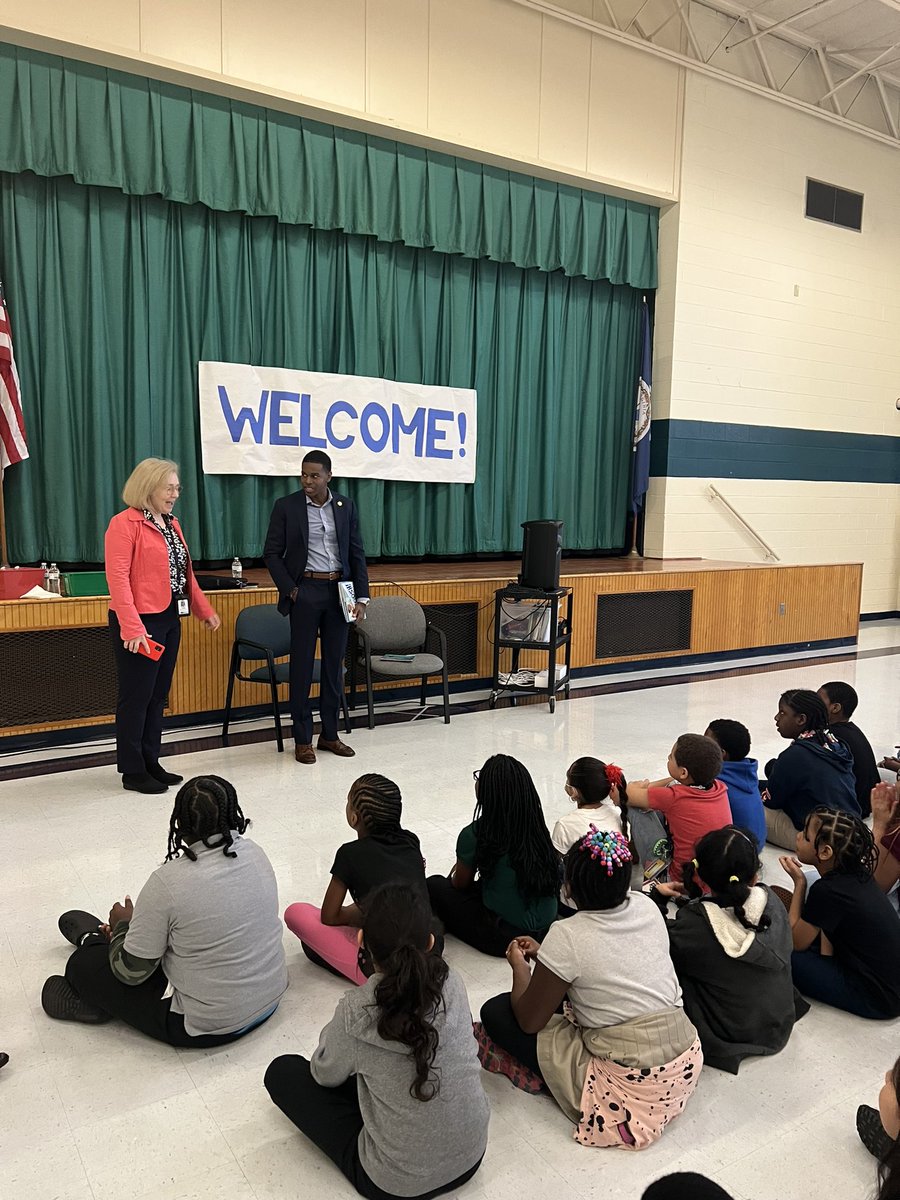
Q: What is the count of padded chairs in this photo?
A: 2